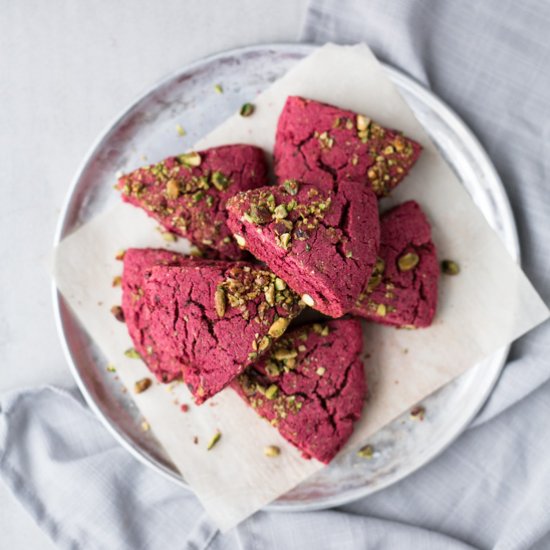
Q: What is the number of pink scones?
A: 7